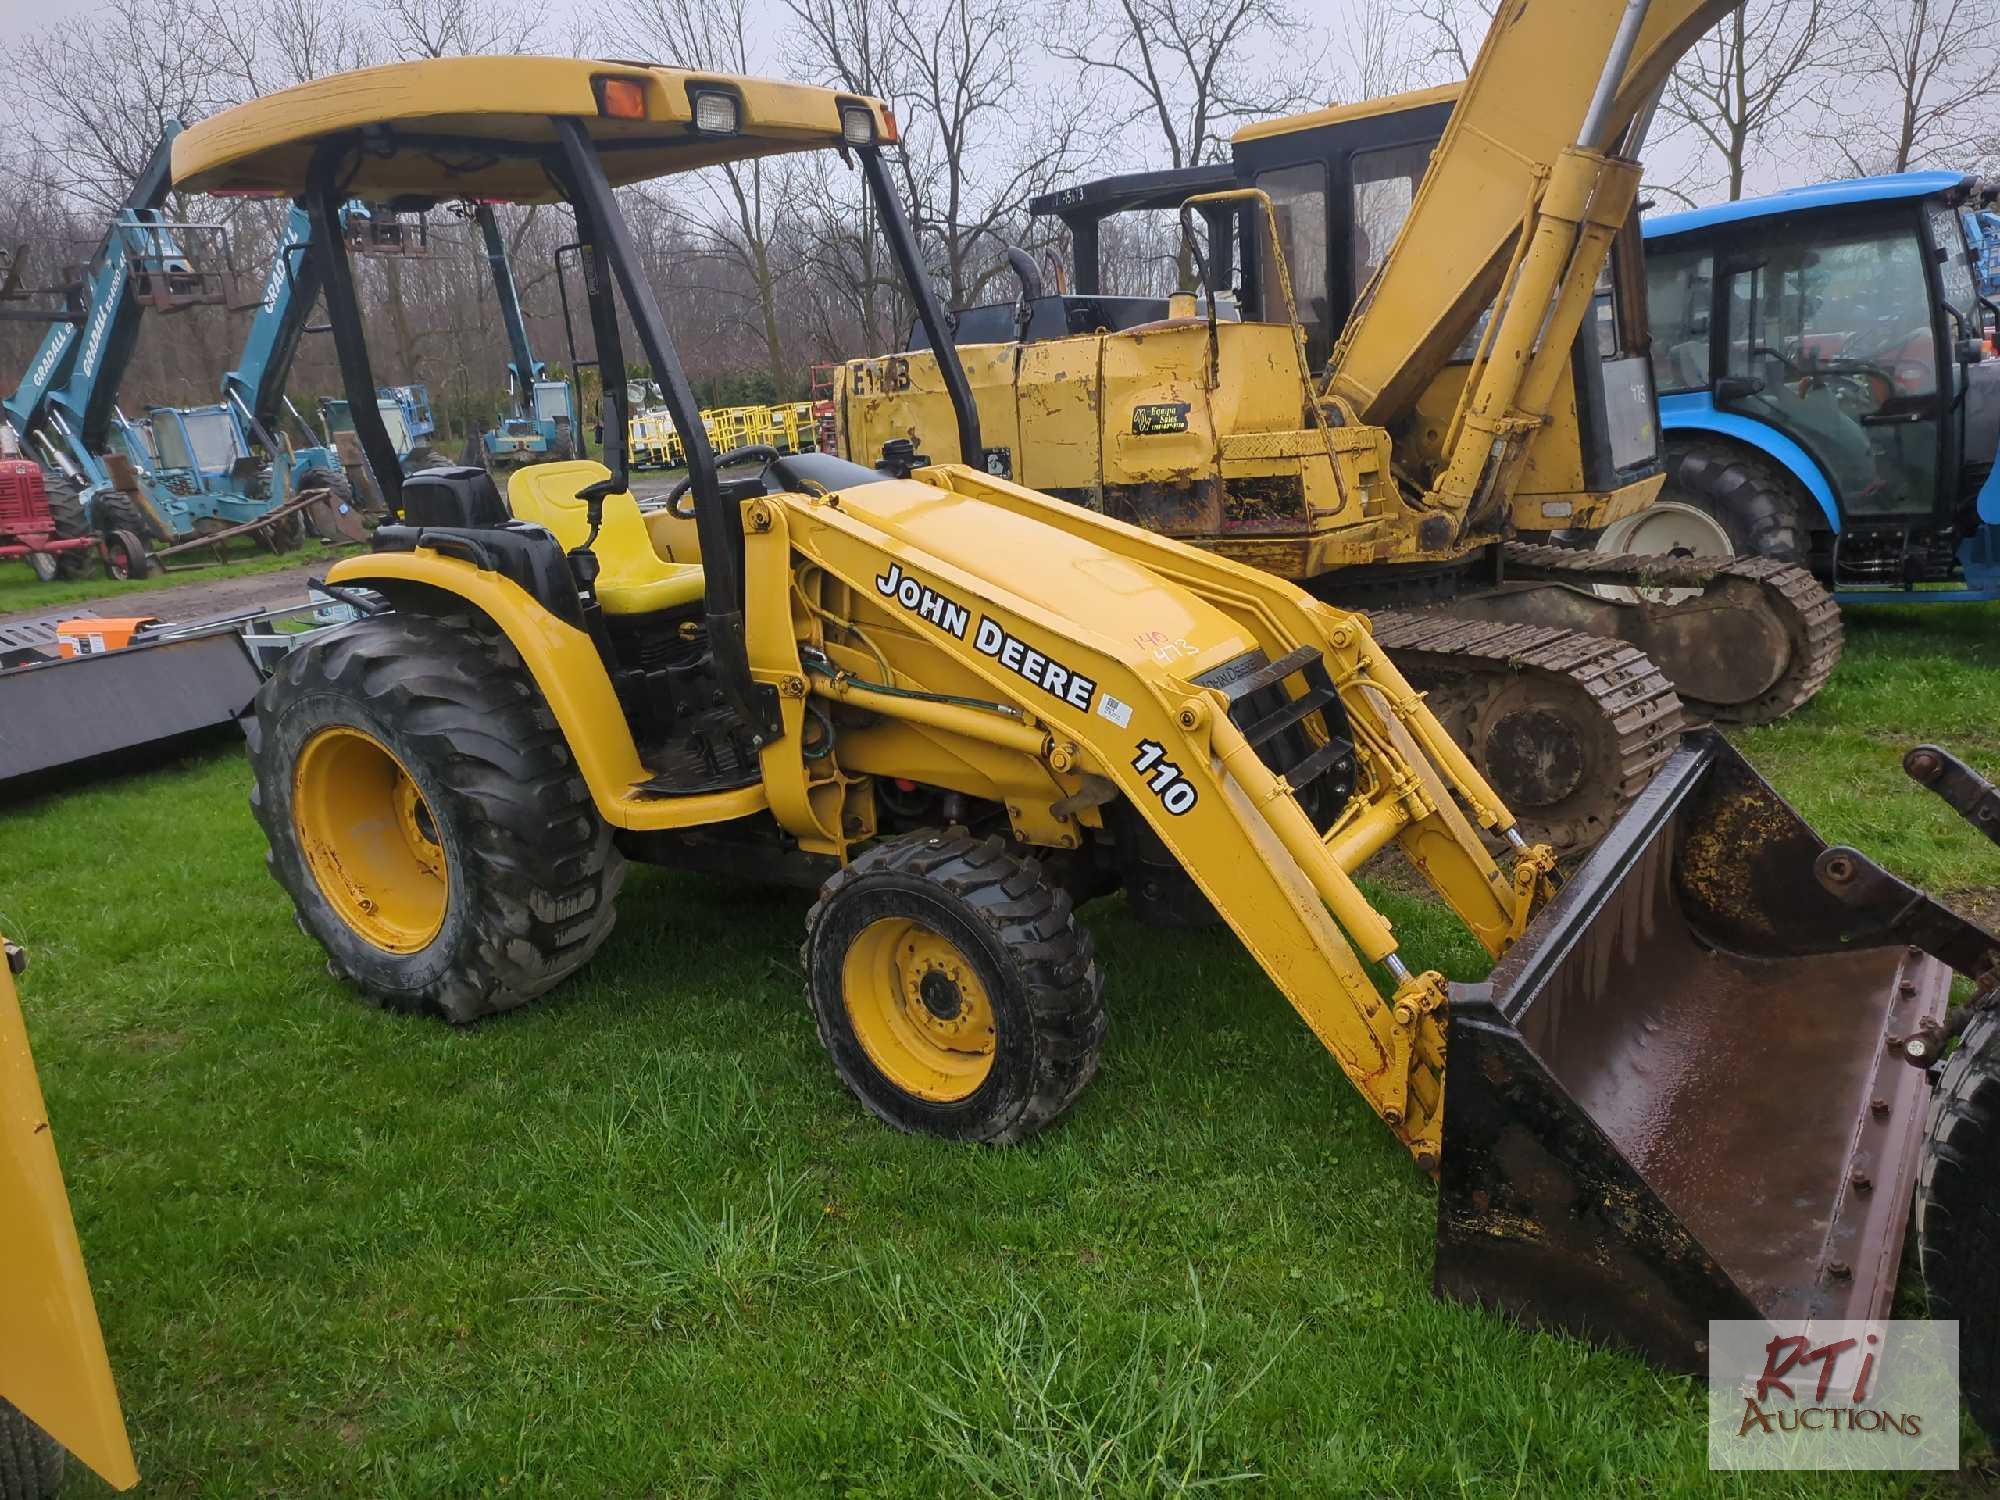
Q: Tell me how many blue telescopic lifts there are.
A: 4